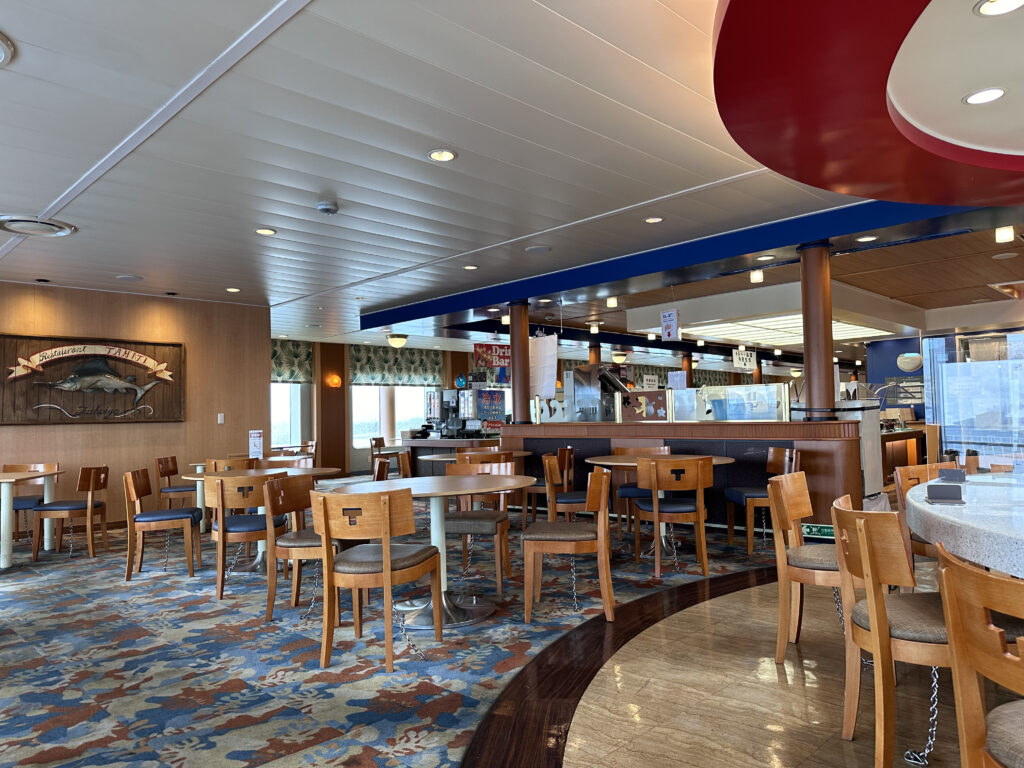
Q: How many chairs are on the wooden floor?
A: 4